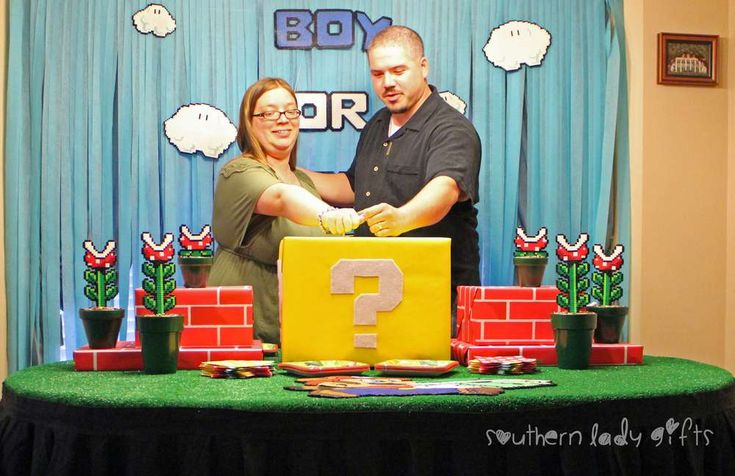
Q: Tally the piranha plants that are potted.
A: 6